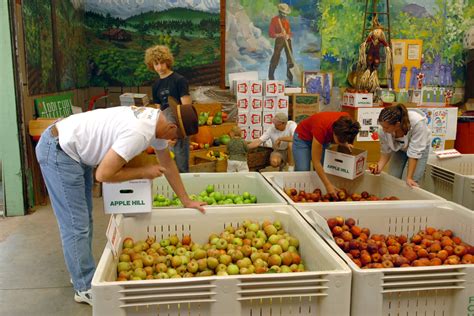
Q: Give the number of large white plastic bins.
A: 5